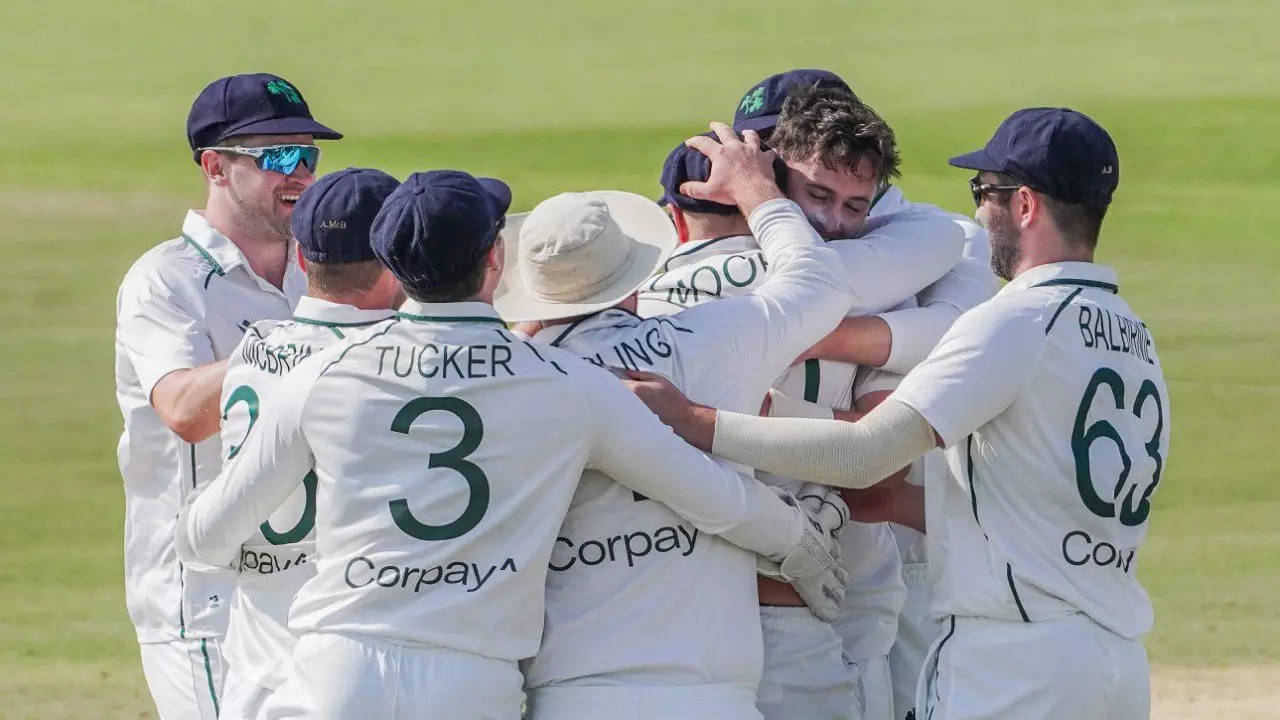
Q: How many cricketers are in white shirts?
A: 8